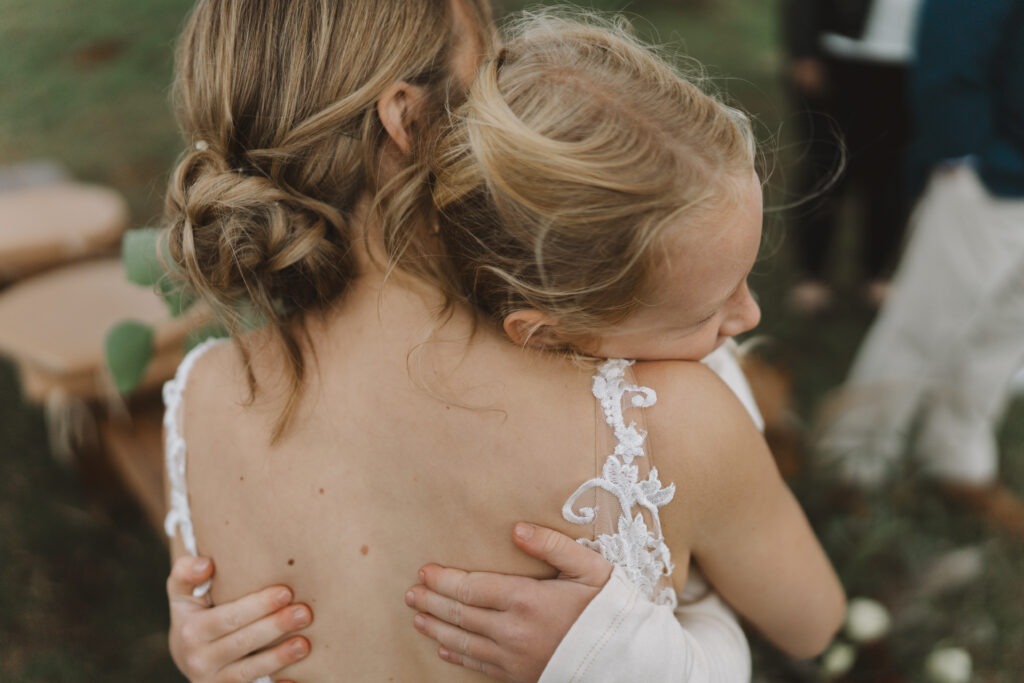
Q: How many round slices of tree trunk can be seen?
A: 2